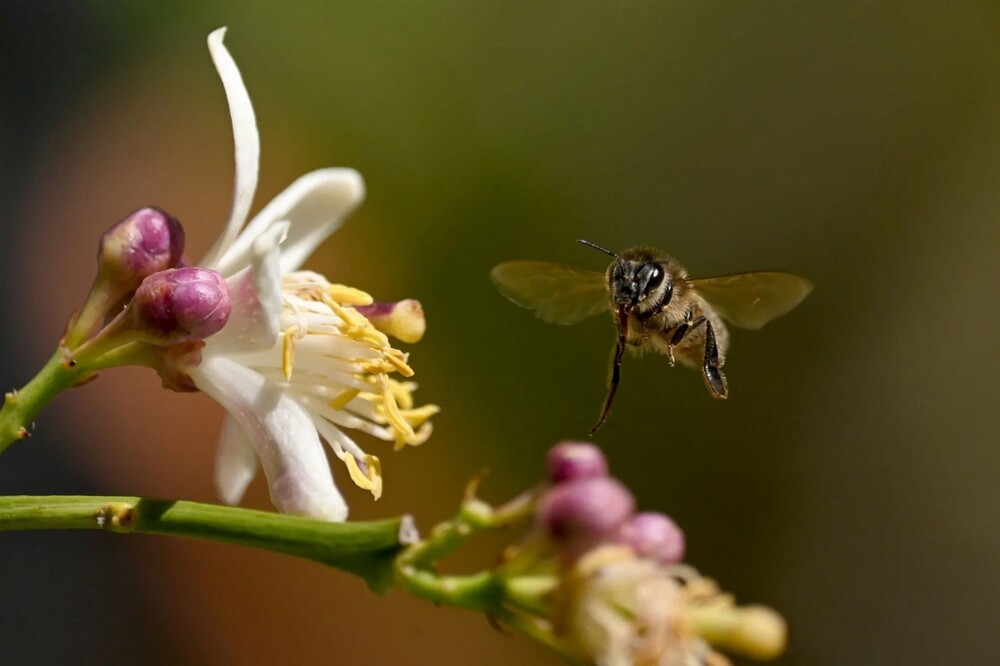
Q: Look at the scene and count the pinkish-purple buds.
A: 5